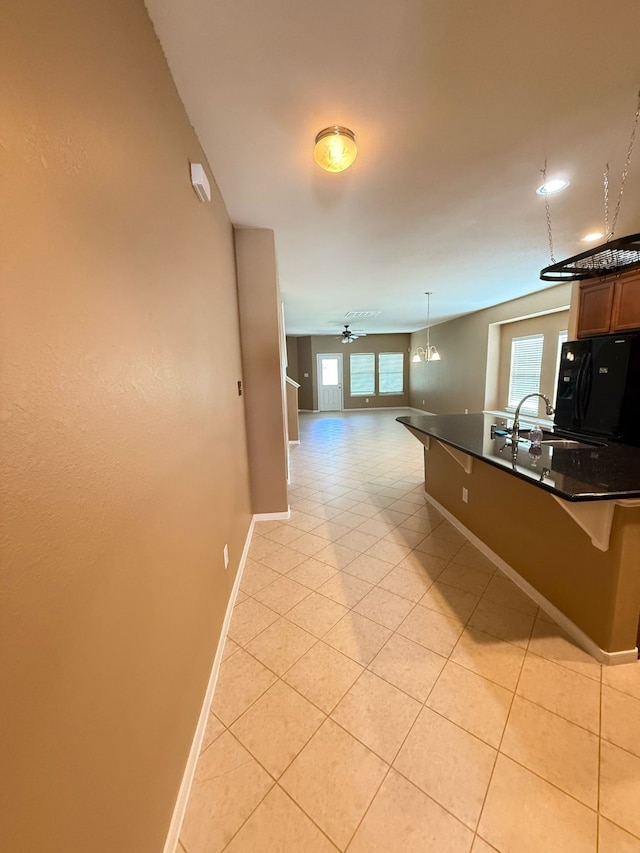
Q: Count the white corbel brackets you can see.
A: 3